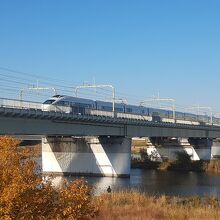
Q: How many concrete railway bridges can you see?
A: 1